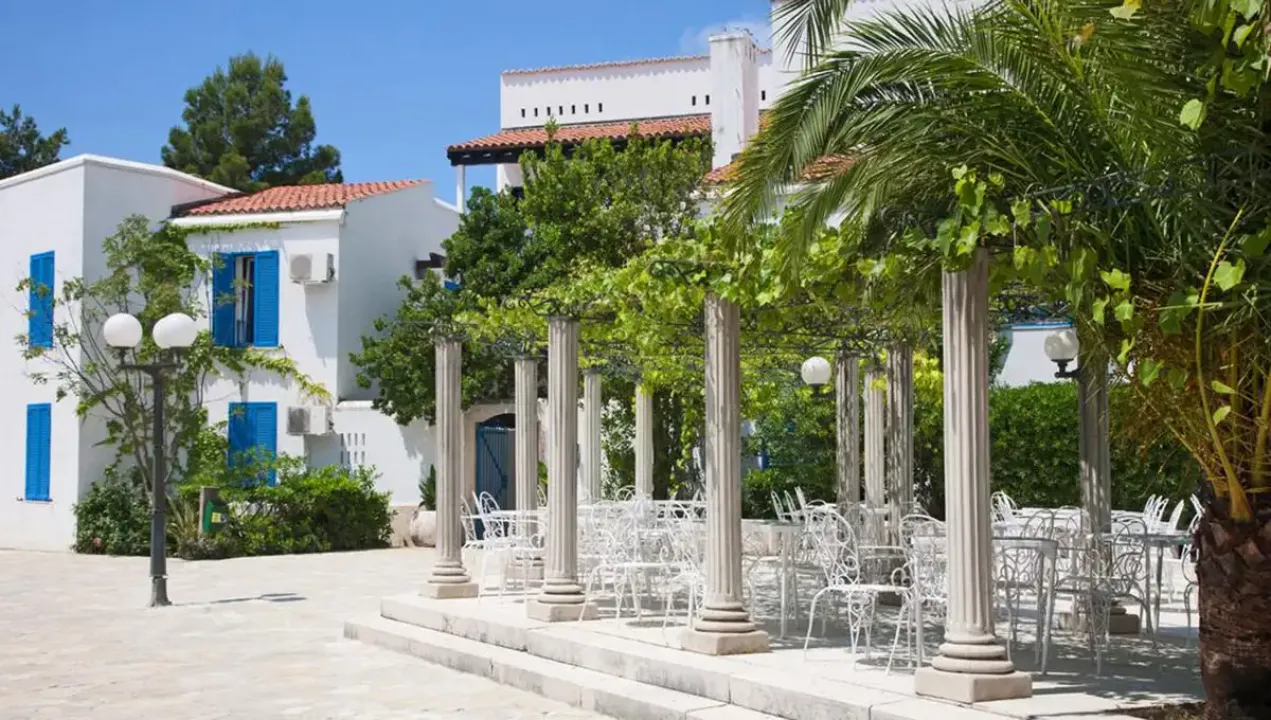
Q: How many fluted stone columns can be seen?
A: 11